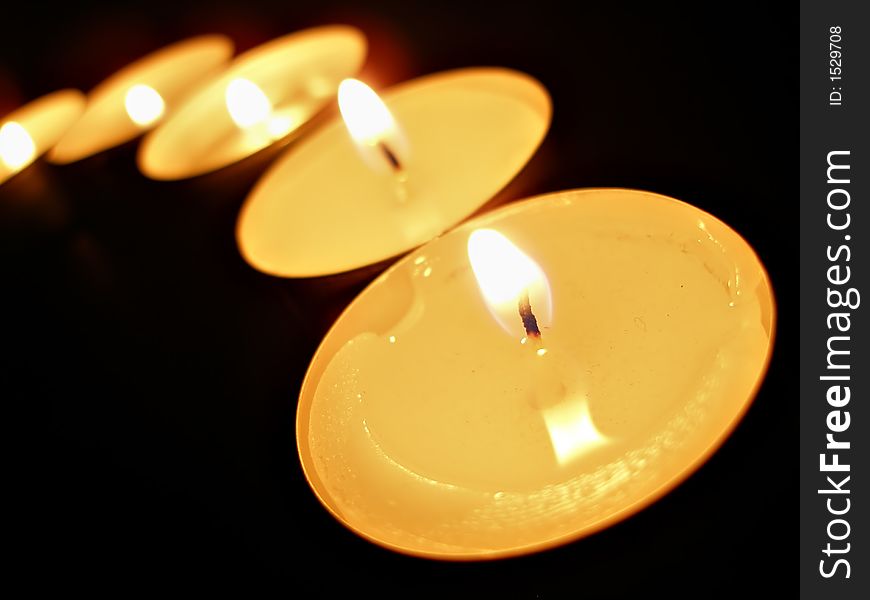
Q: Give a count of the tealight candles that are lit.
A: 5